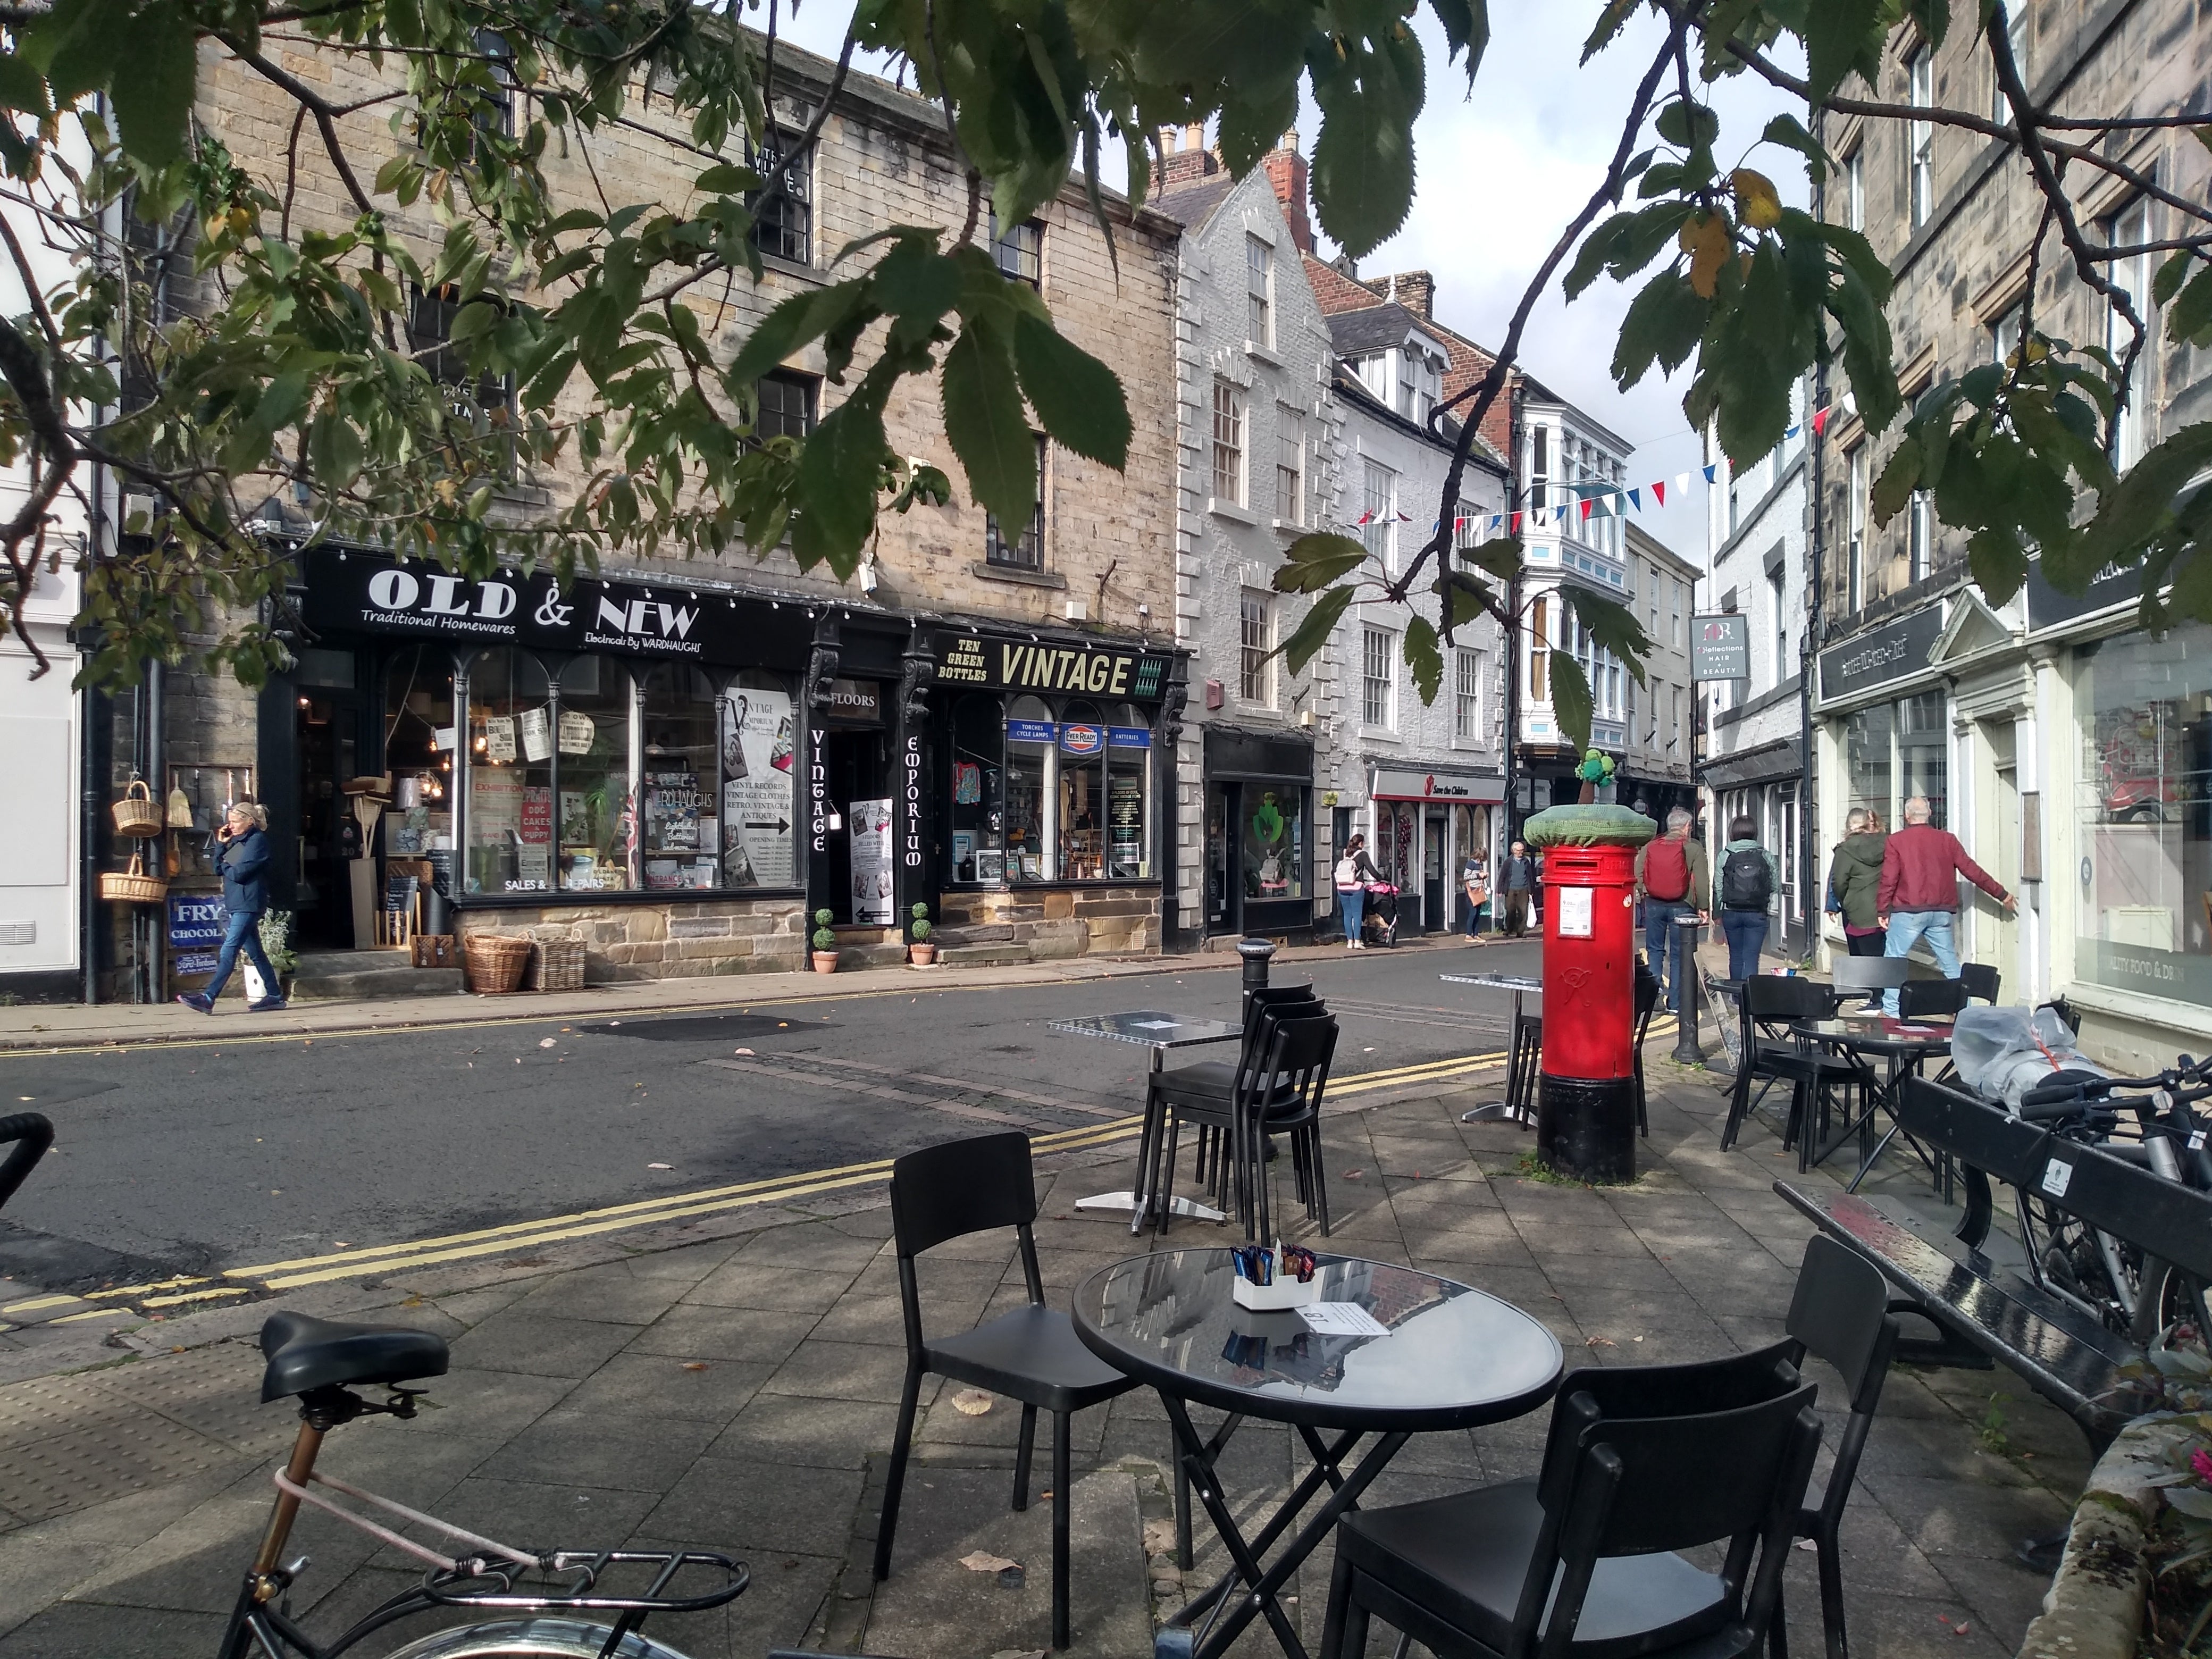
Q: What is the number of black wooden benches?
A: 1